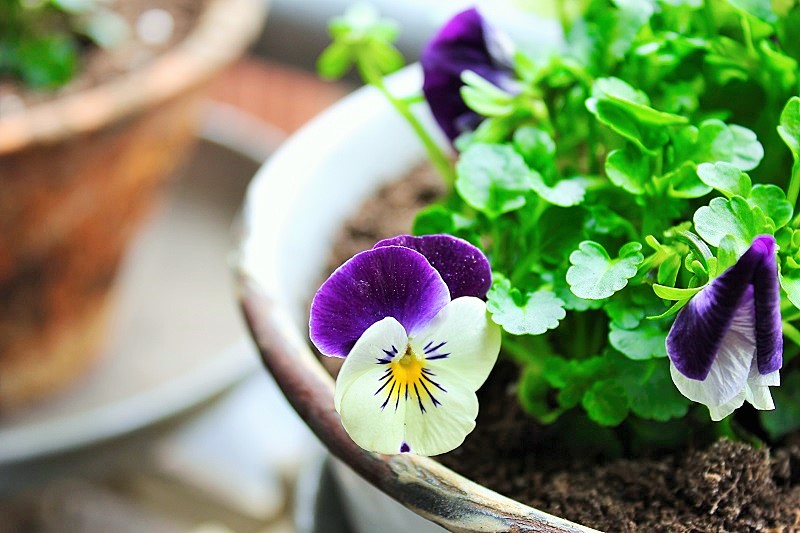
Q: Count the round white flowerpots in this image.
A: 1